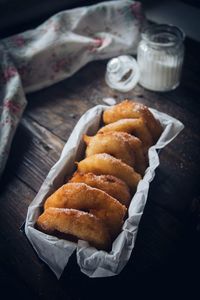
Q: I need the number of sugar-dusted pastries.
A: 7